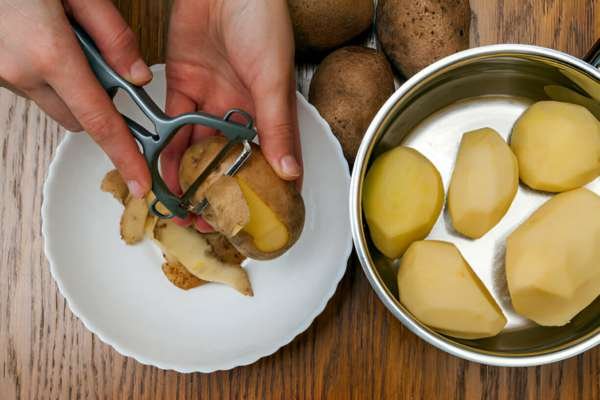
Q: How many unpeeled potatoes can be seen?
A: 3